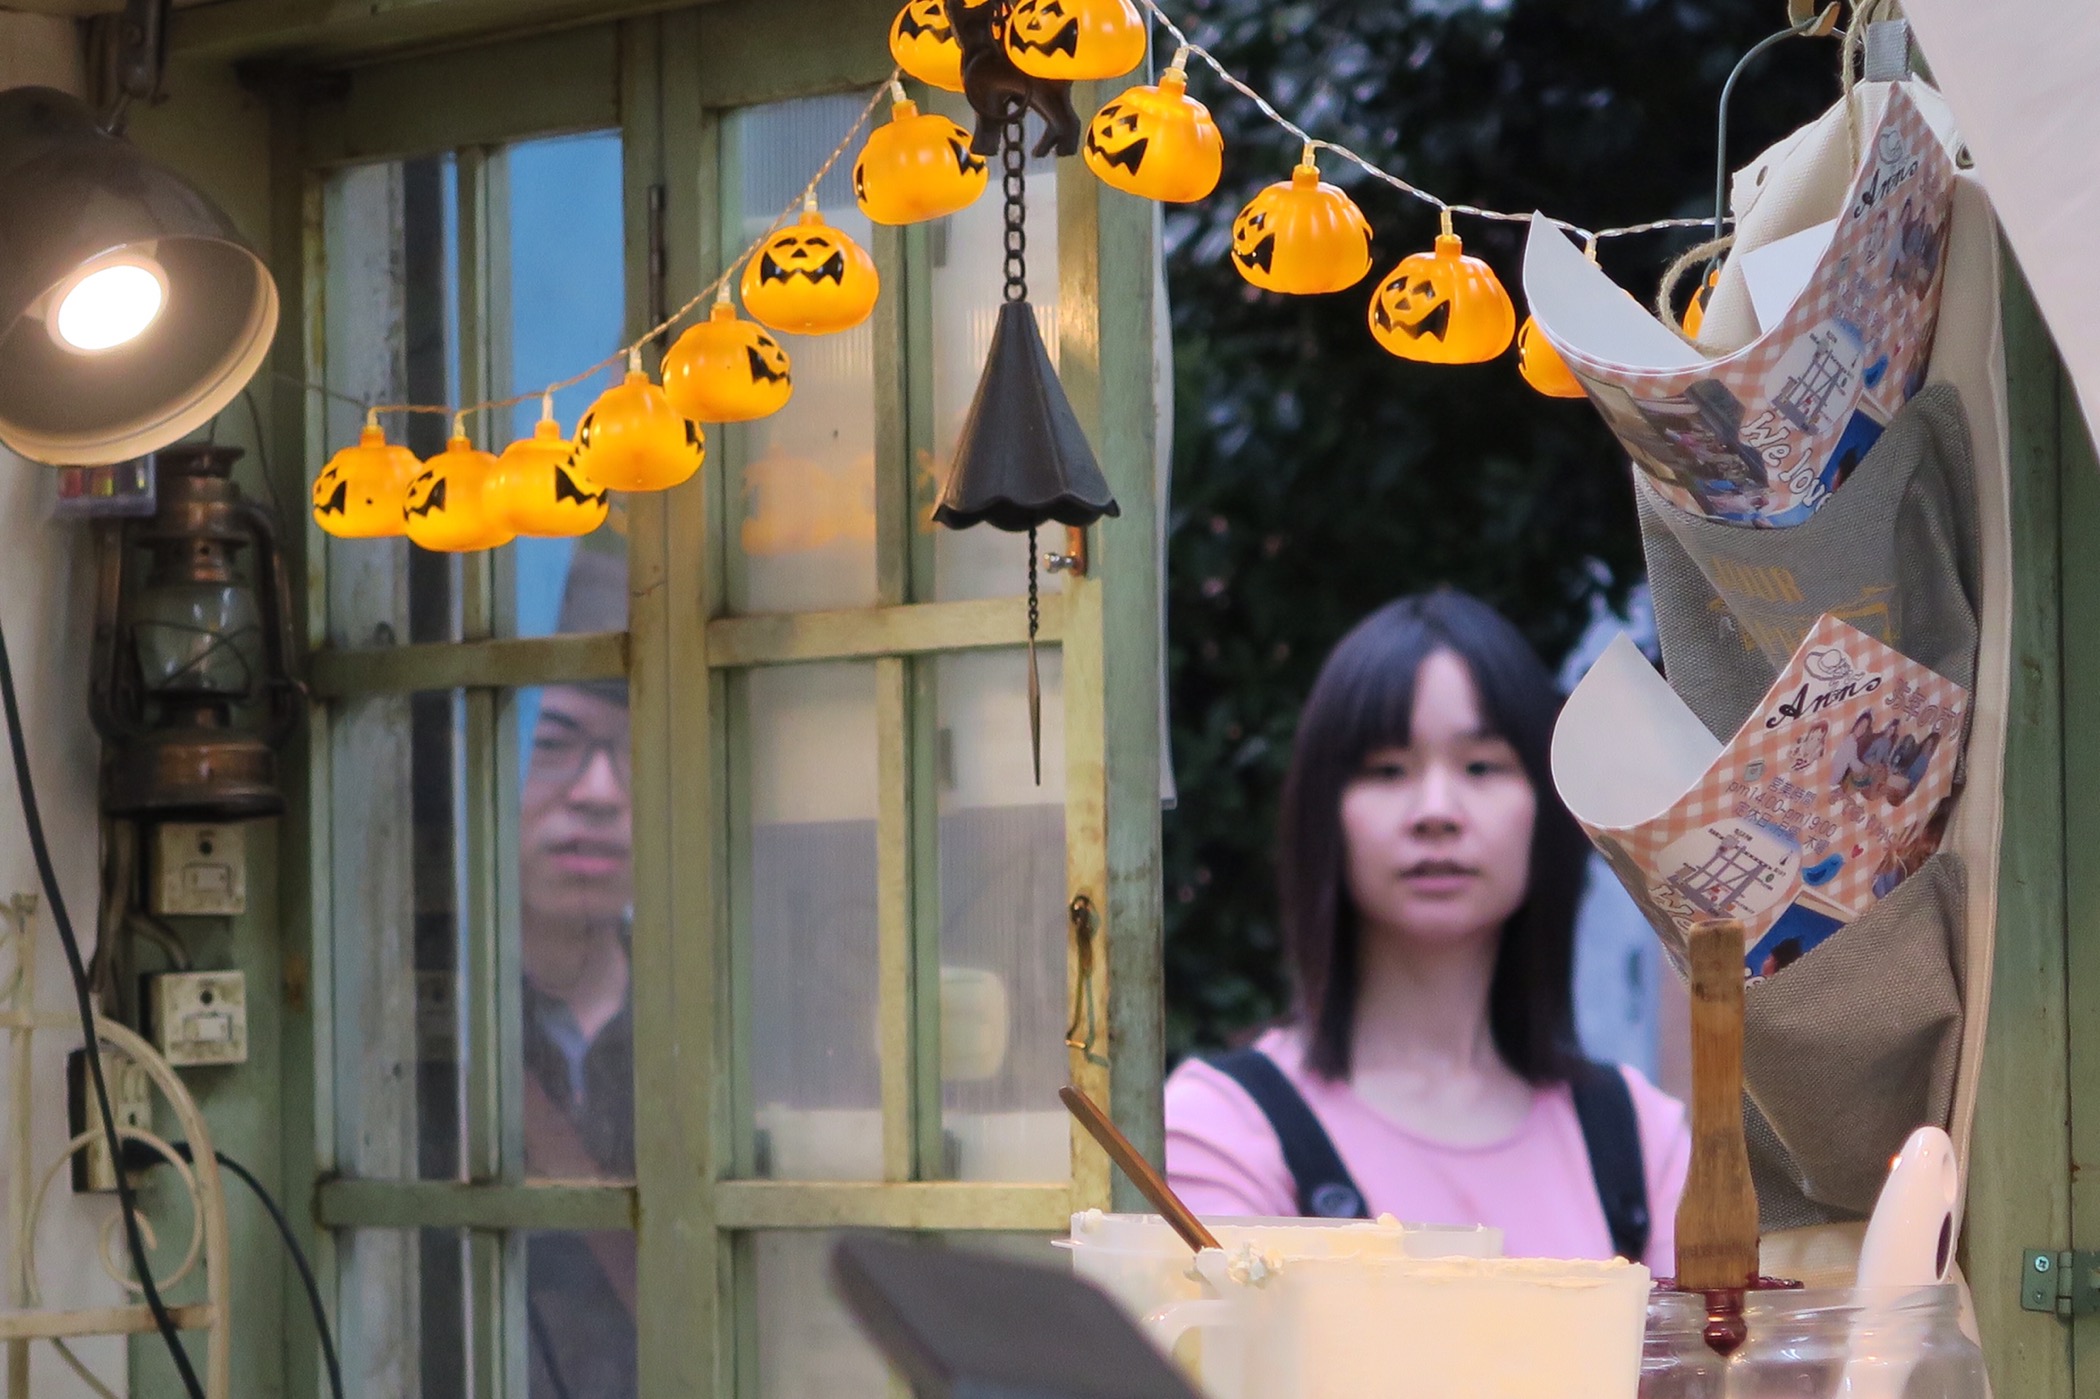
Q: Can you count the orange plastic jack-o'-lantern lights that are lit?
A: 14